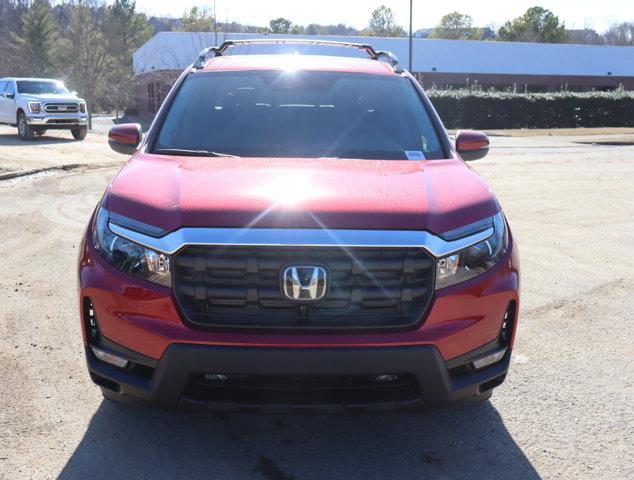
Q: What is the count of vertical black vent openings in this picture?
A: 2